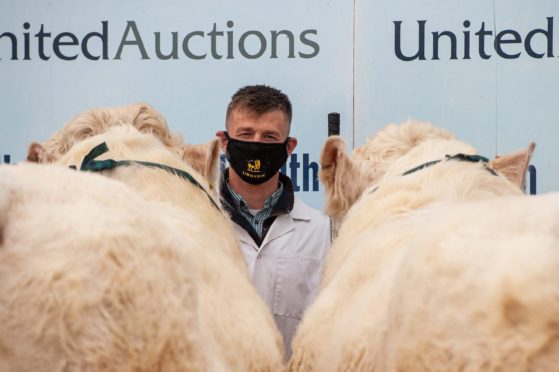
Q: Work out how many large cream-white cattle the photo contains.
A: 2